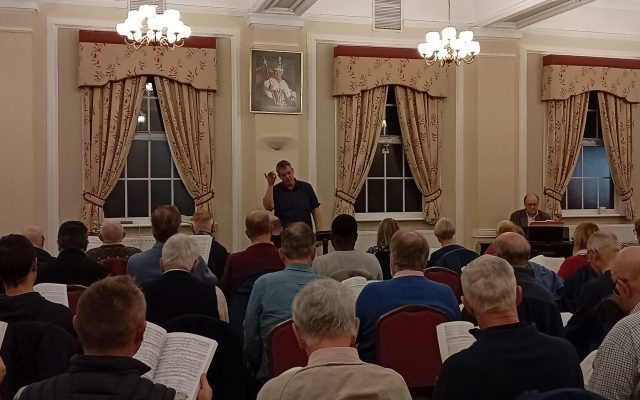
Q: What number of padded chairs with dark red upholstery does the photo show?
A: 5